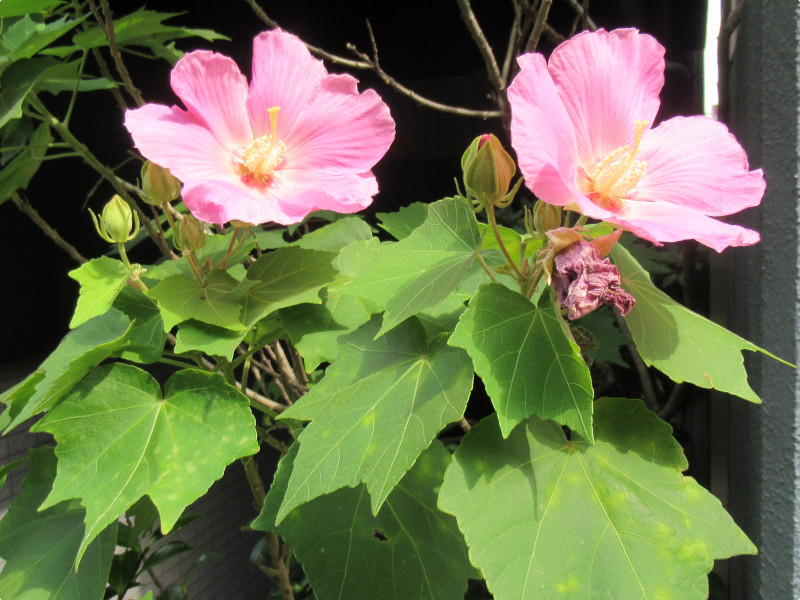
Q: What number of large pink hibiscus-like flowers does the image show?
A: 2